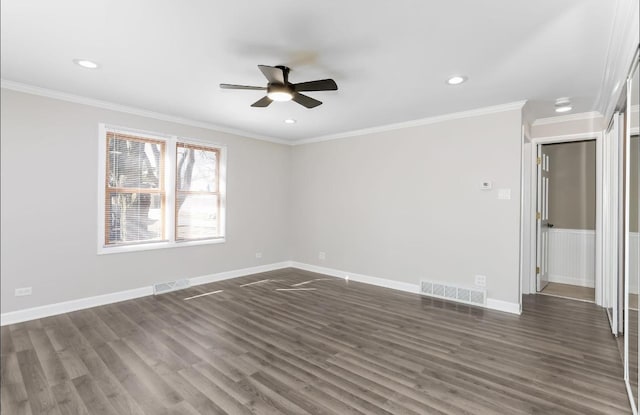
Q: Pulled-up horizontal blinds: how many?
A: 0